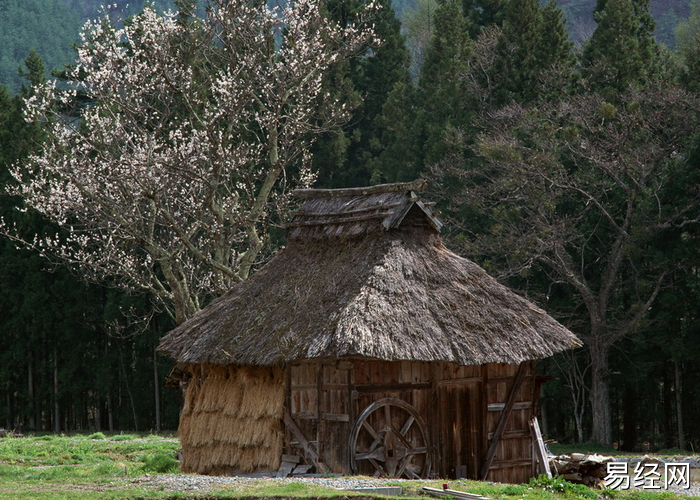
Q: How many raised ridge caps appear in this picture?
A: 1